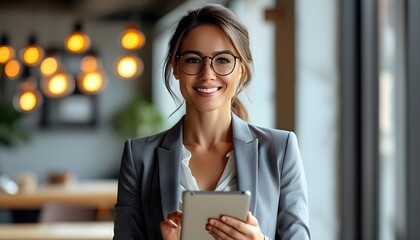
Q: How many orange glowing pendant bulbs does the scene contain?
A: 11